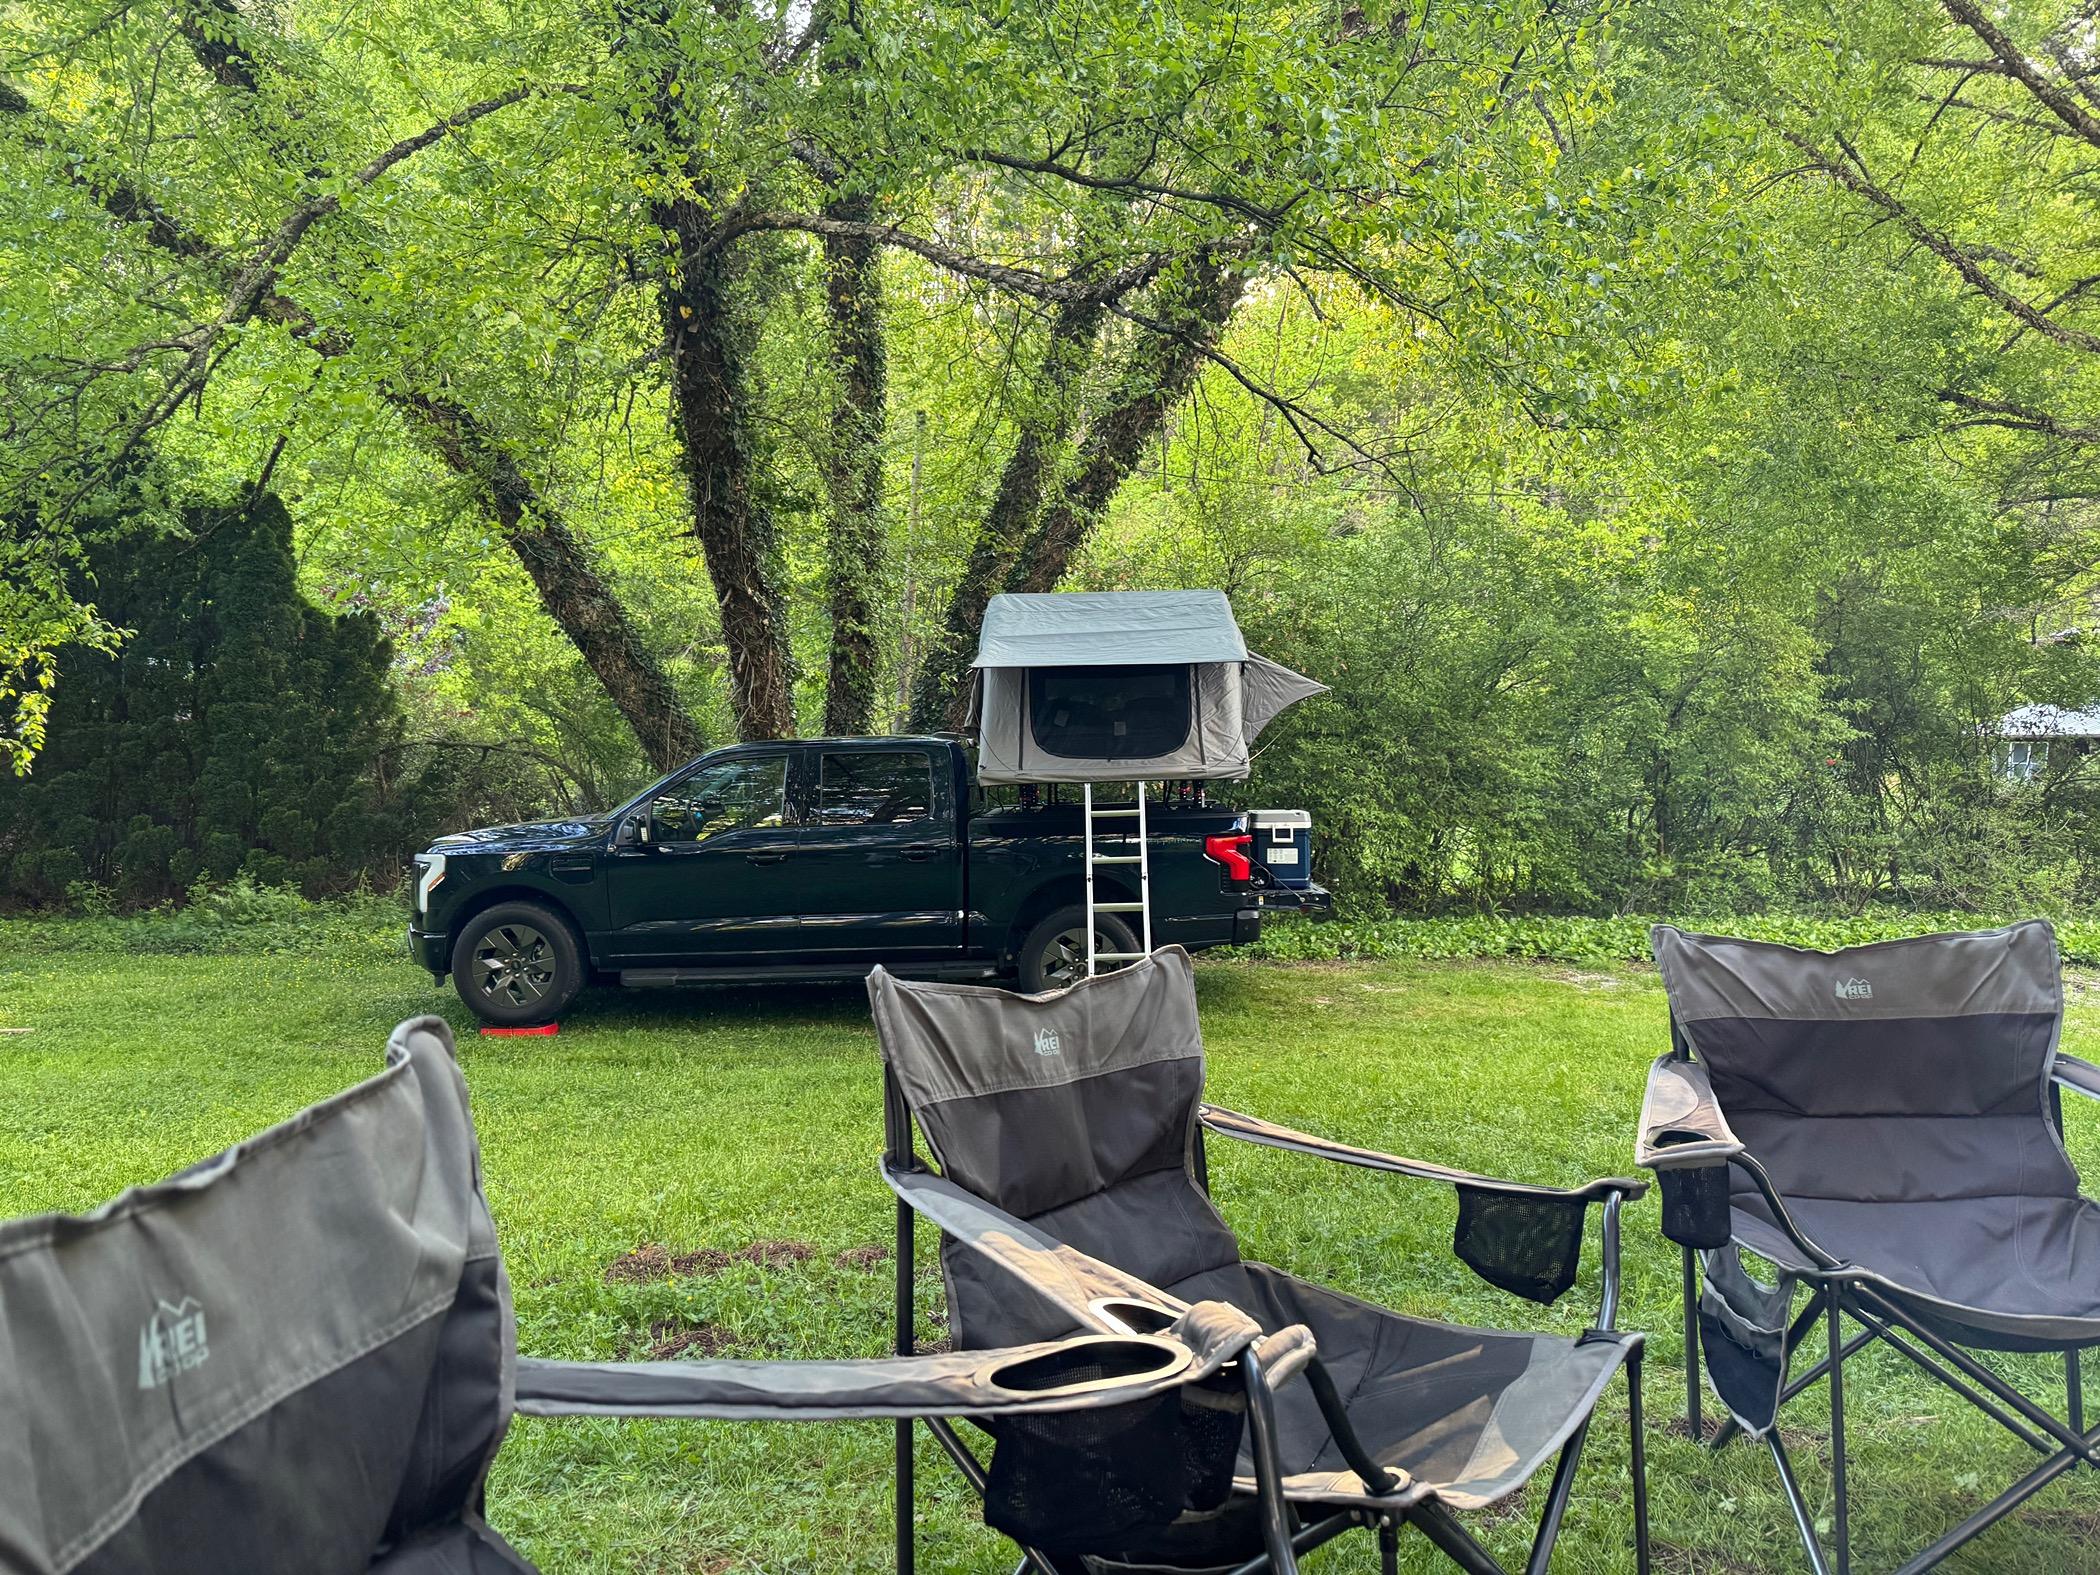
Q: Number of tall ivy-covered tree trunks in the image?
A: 5